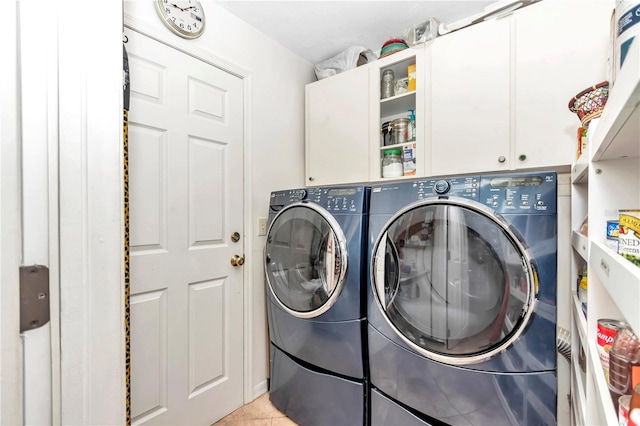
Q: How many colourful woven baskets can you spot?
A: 1